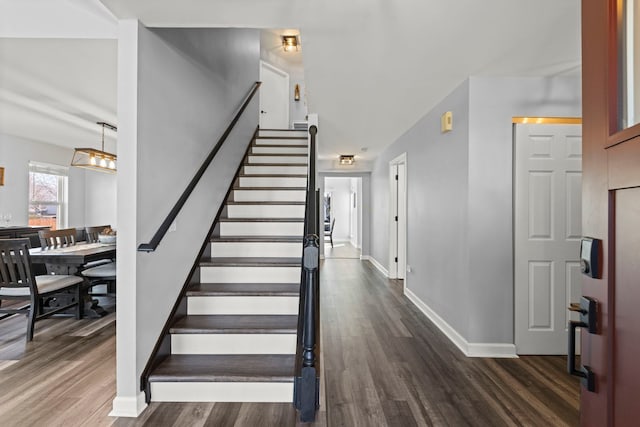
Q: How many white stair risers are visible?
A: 14